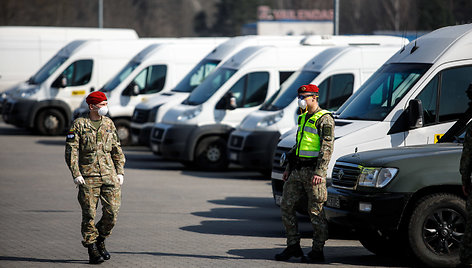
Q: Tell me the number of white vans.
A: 7